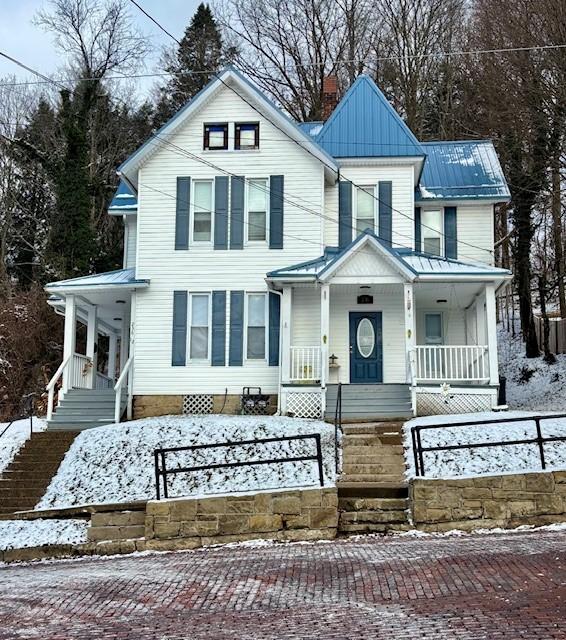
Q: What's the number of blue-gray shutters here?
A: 12